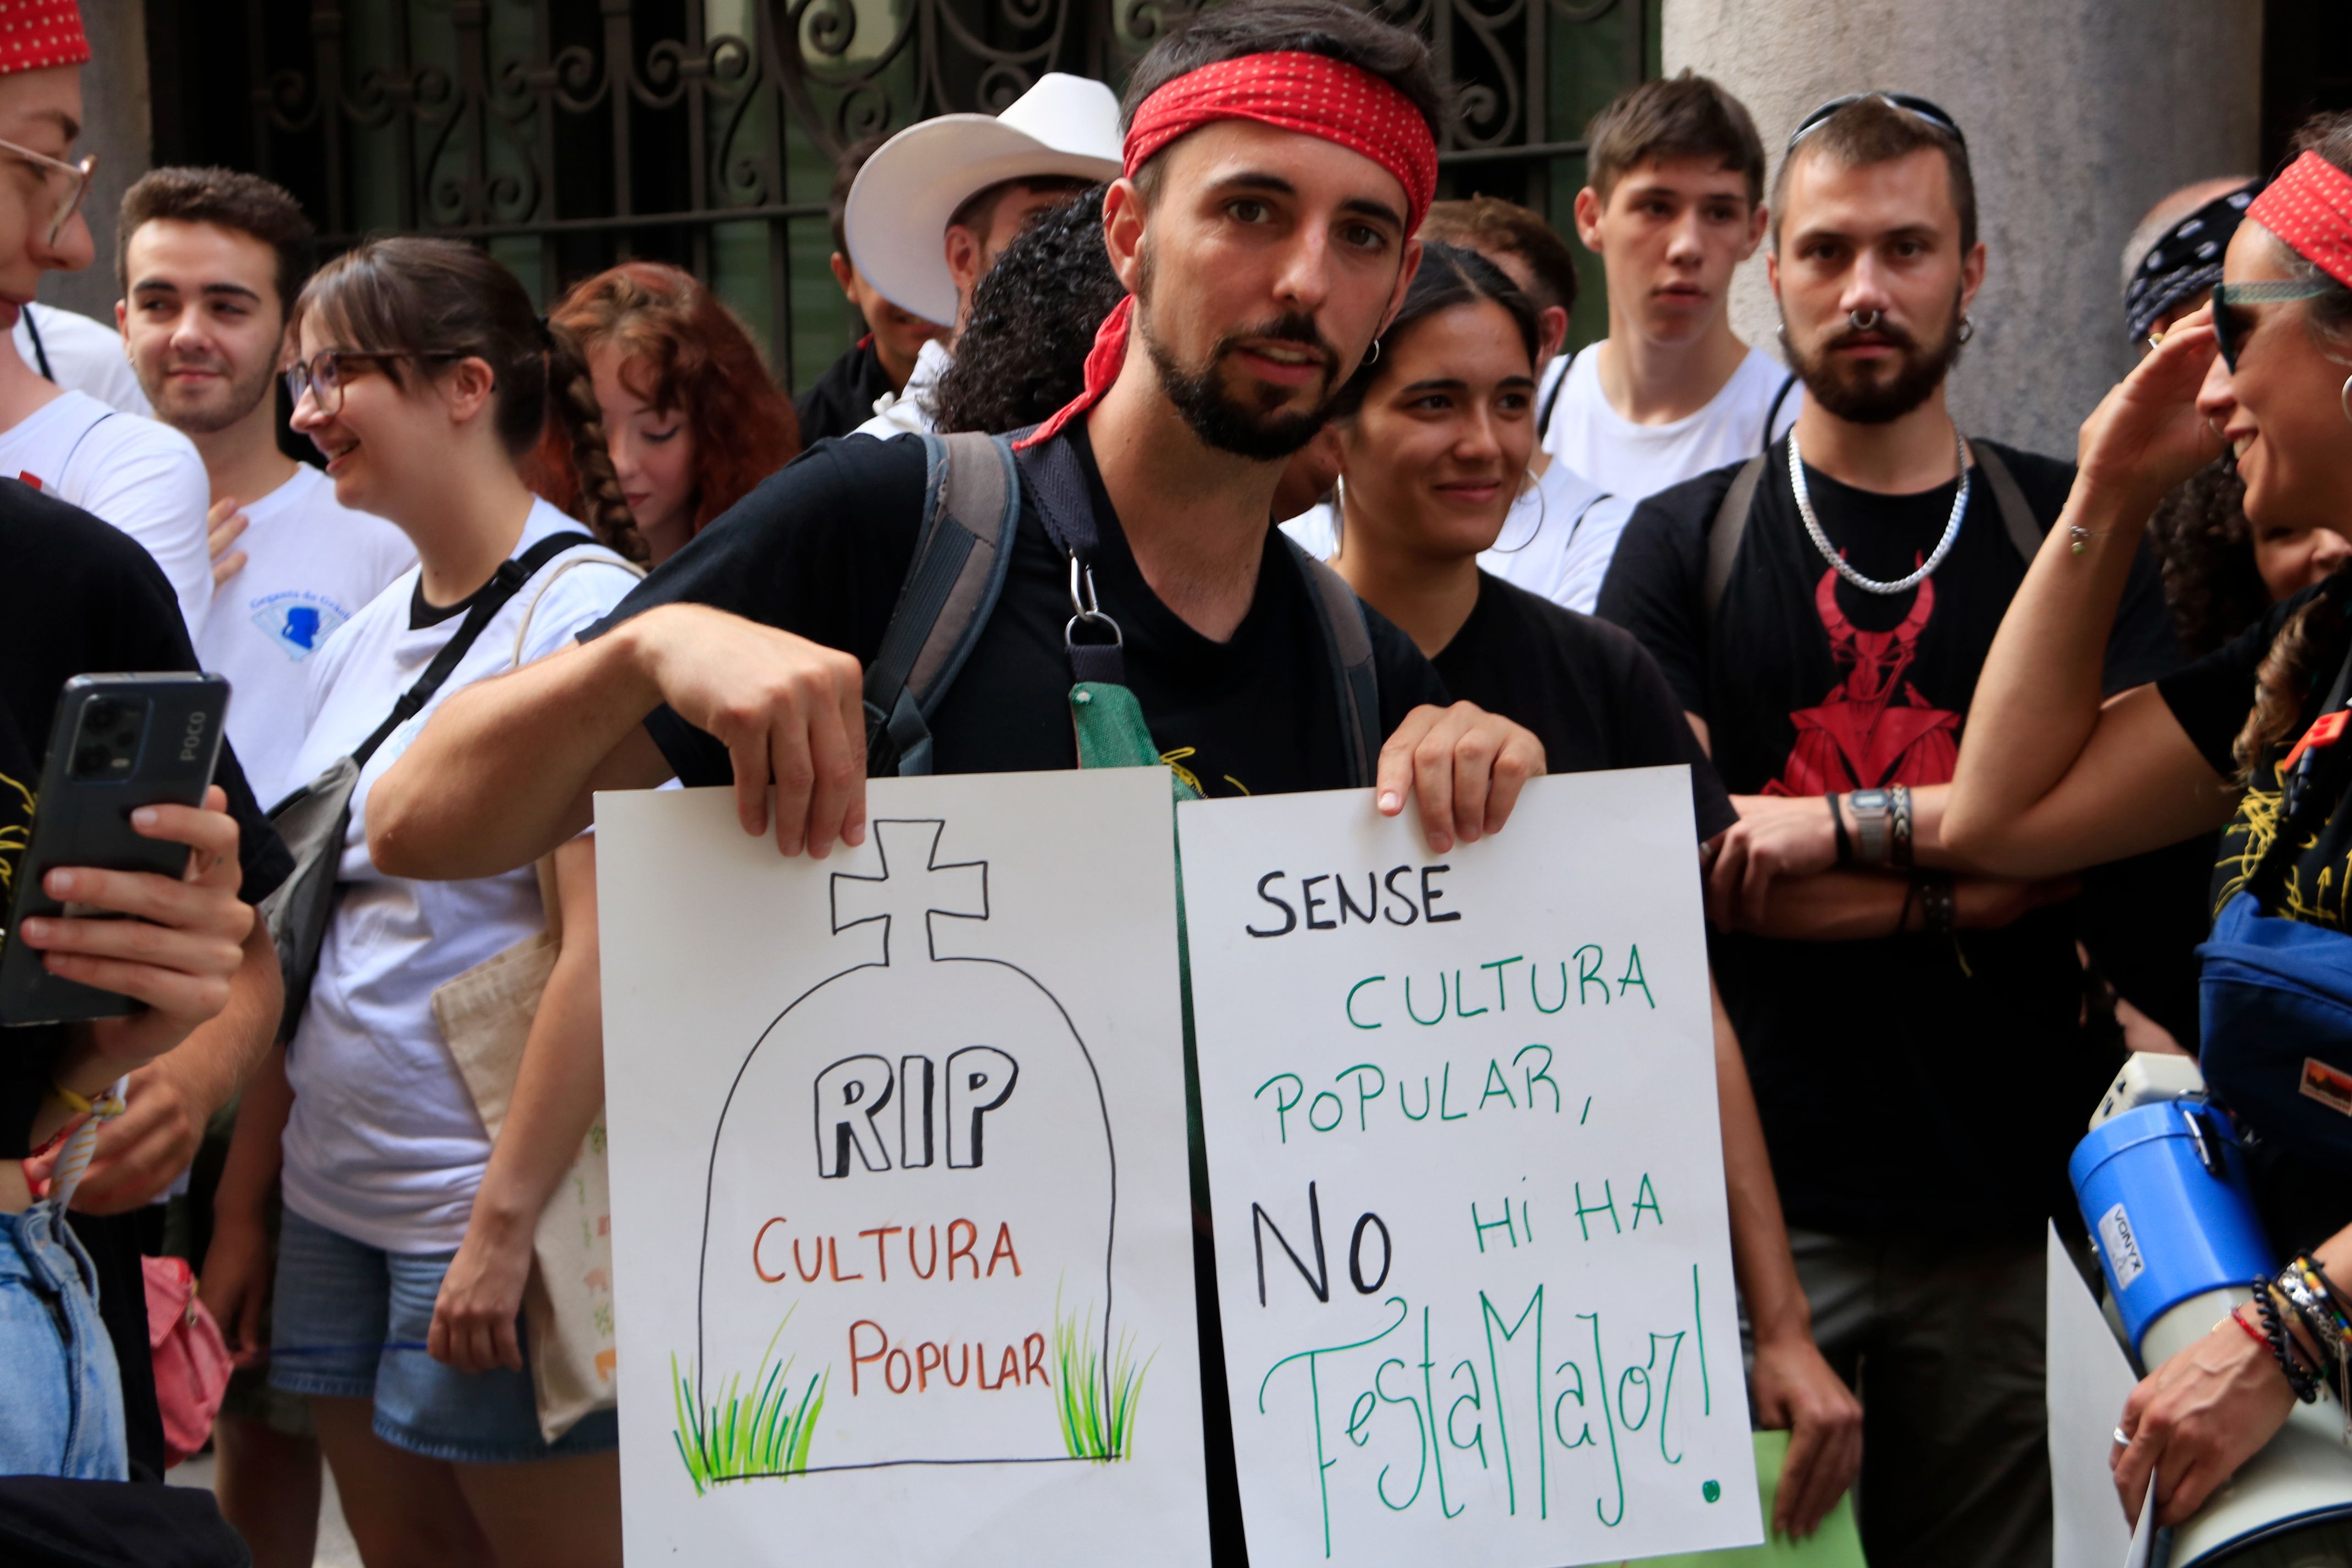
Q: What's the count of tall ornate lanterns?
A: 0